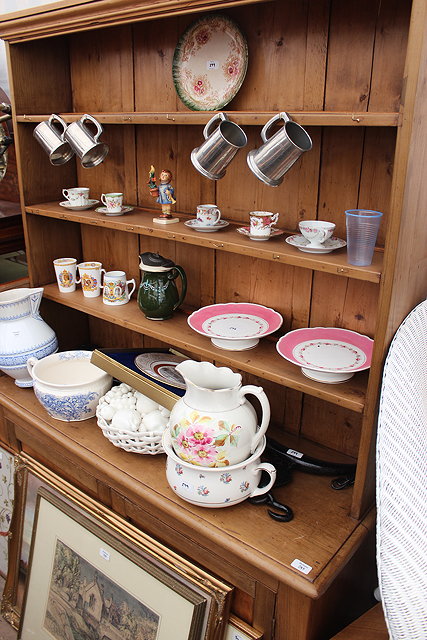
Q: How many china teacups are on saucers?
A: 5